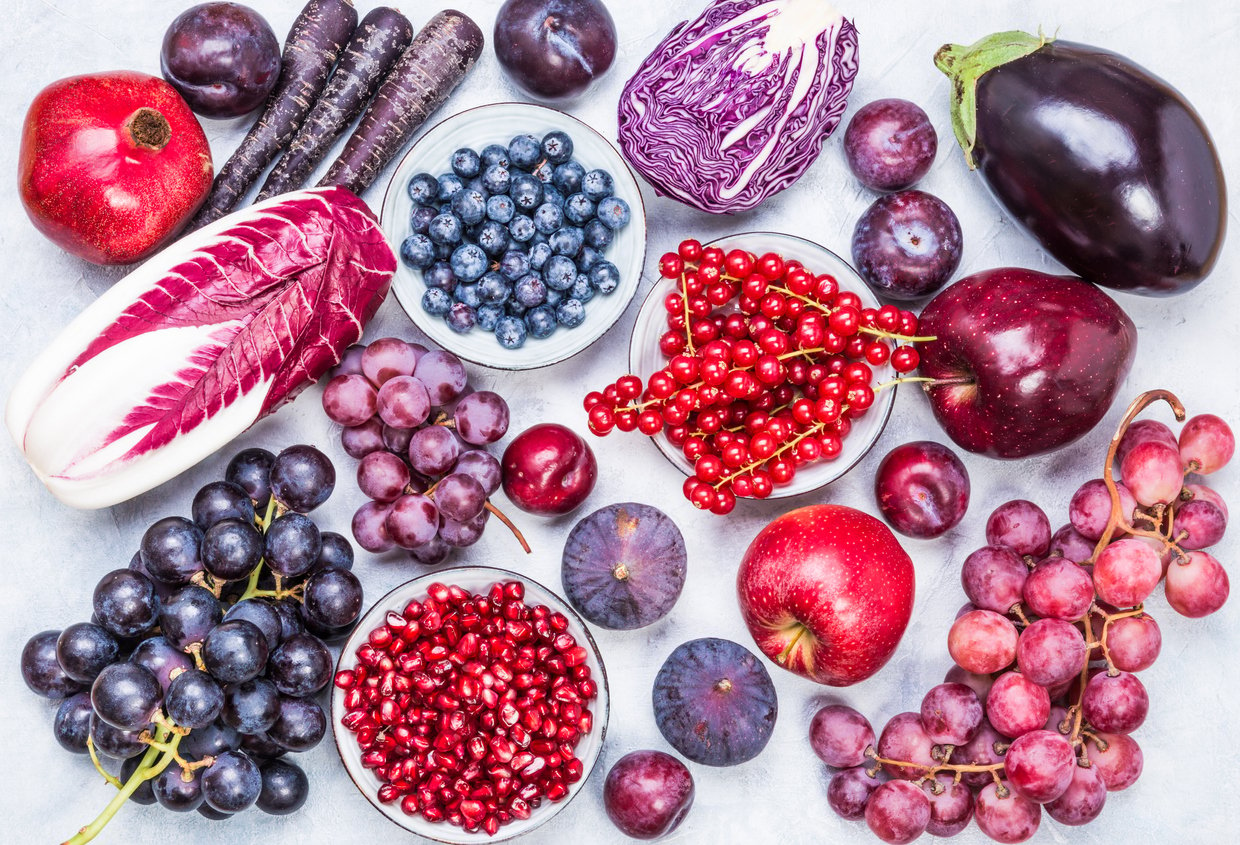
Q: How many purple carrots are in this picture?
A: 3